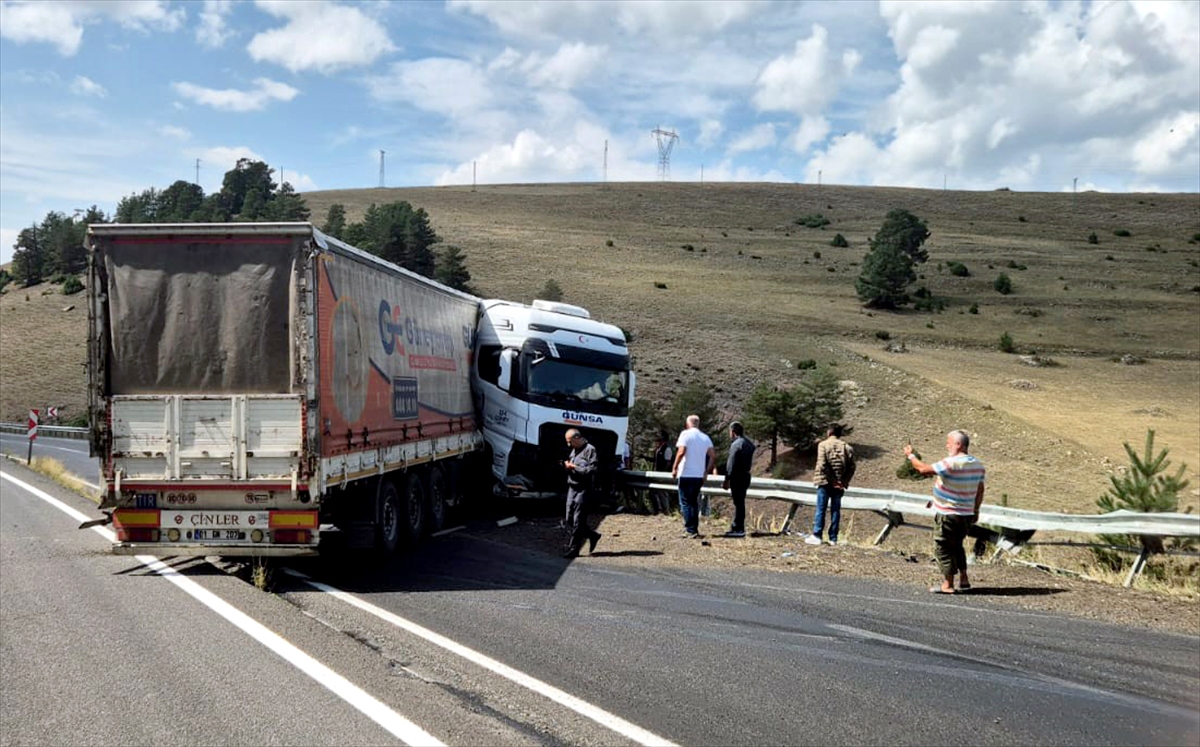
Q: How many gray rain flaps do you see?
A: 1